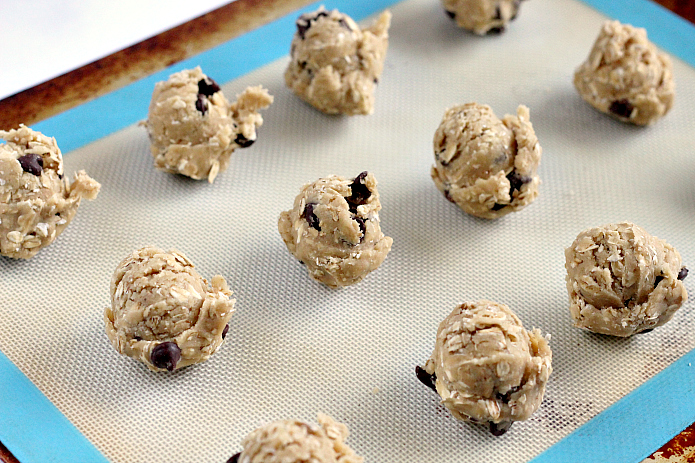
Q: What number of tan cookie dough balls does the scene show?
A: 11